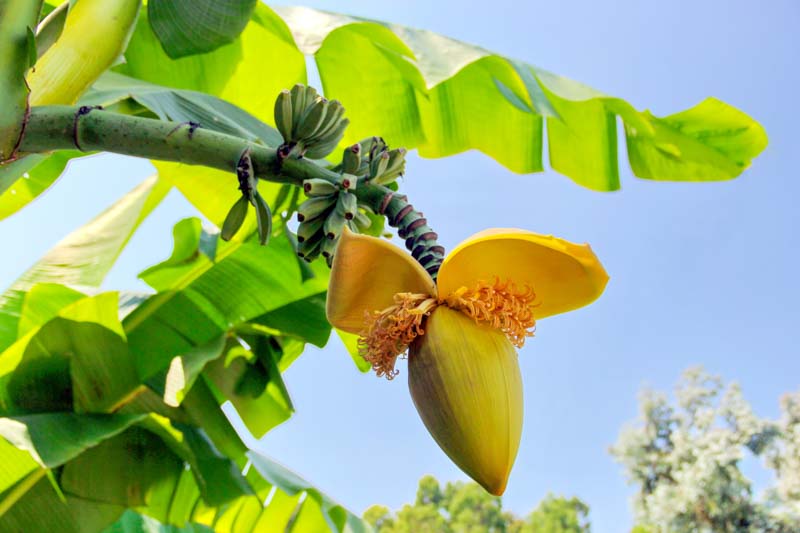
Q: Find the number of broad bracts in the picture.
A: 3